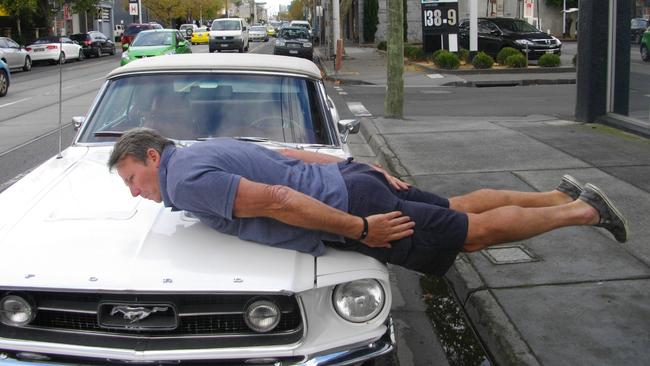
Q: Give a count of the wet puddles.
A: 1